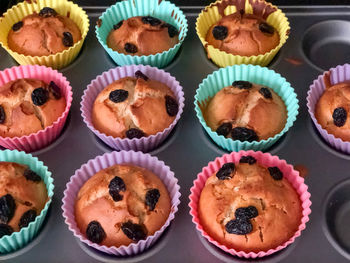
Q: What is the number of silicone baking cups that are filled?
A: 10